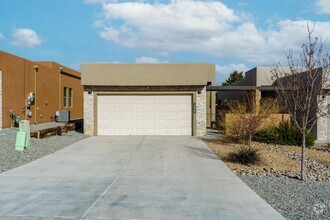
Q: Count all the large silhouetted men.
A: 0